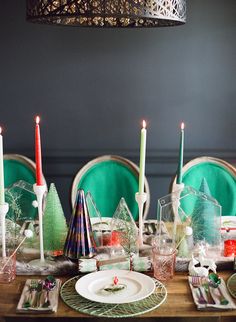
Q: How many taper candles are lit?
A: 4